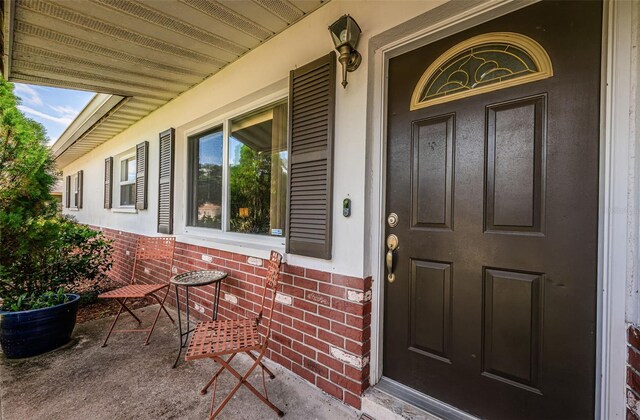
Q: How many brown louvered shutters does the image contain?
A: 6